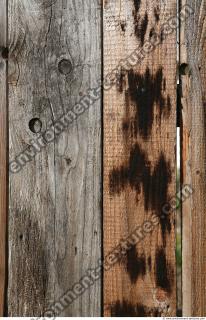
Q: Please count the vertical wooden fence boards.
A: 4